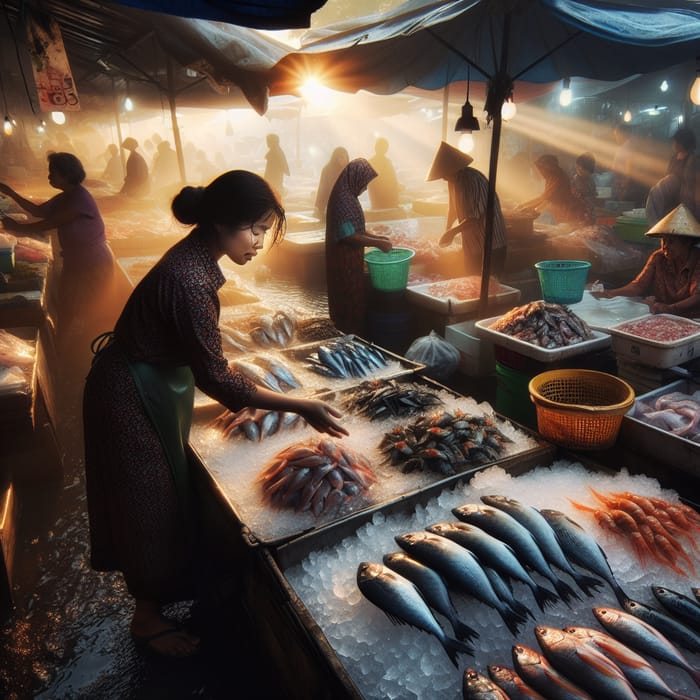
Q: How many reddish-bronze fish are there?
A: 6